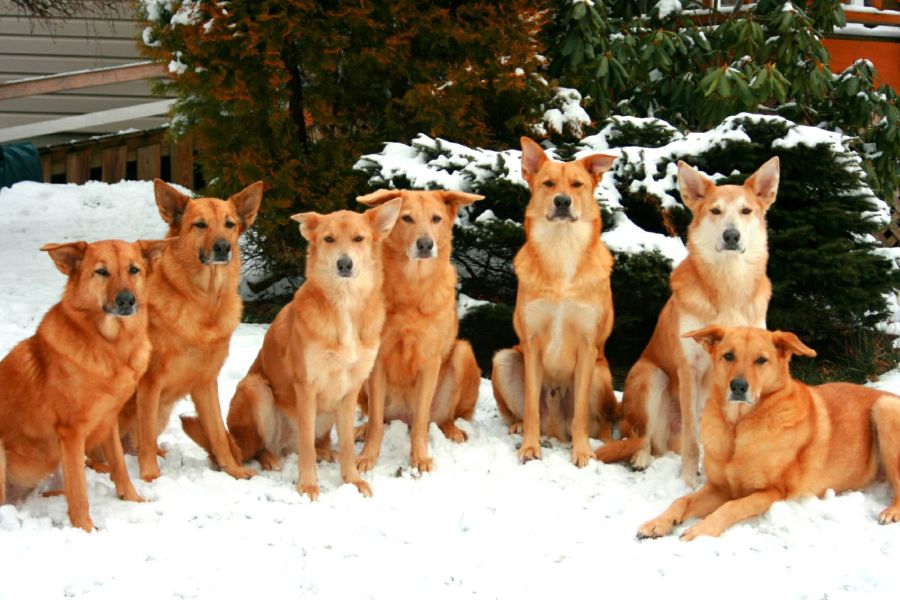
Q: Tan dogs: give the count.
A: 7